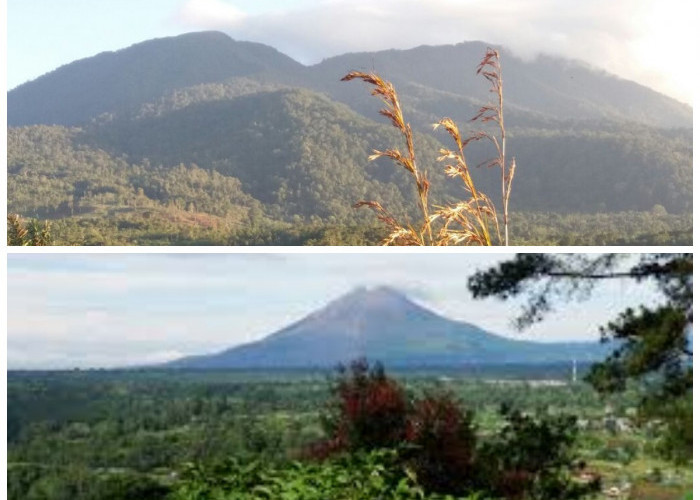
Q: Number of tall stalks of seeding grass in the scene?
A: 3